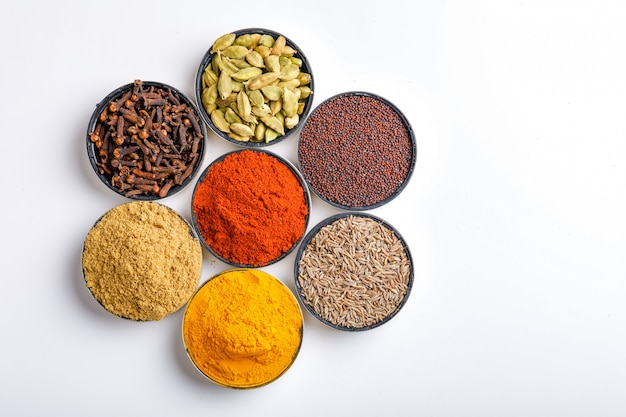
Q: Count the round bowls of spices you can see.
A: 7